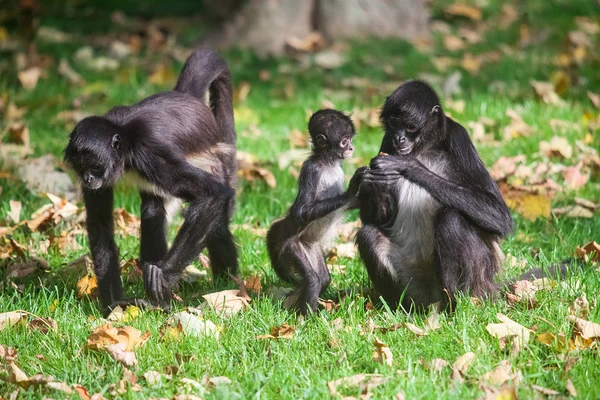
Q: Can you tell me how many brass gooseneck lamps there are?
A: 0